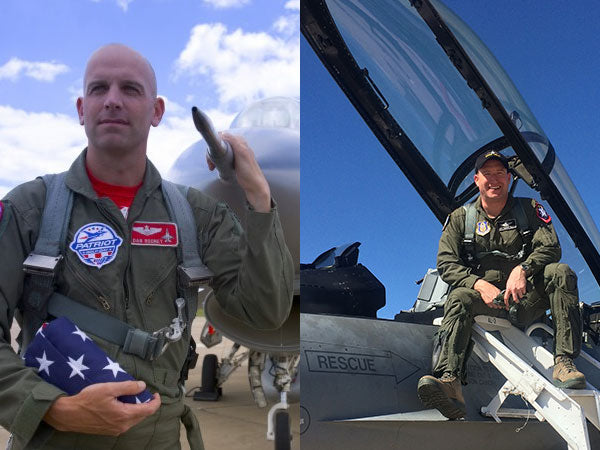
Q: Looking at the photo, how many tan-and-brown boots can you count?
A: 2